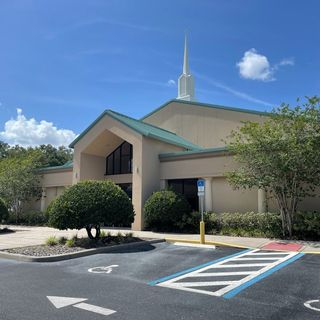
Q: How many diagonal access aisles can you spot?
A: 1